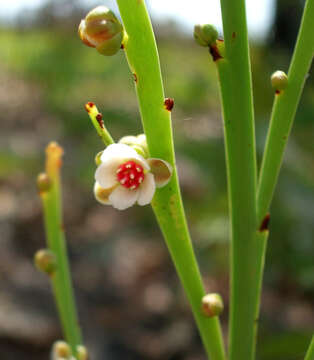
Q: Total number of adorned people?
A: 0